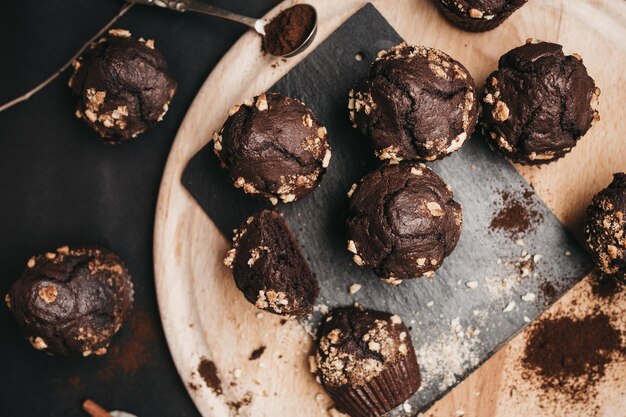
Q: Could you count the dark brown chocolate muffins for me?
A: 10